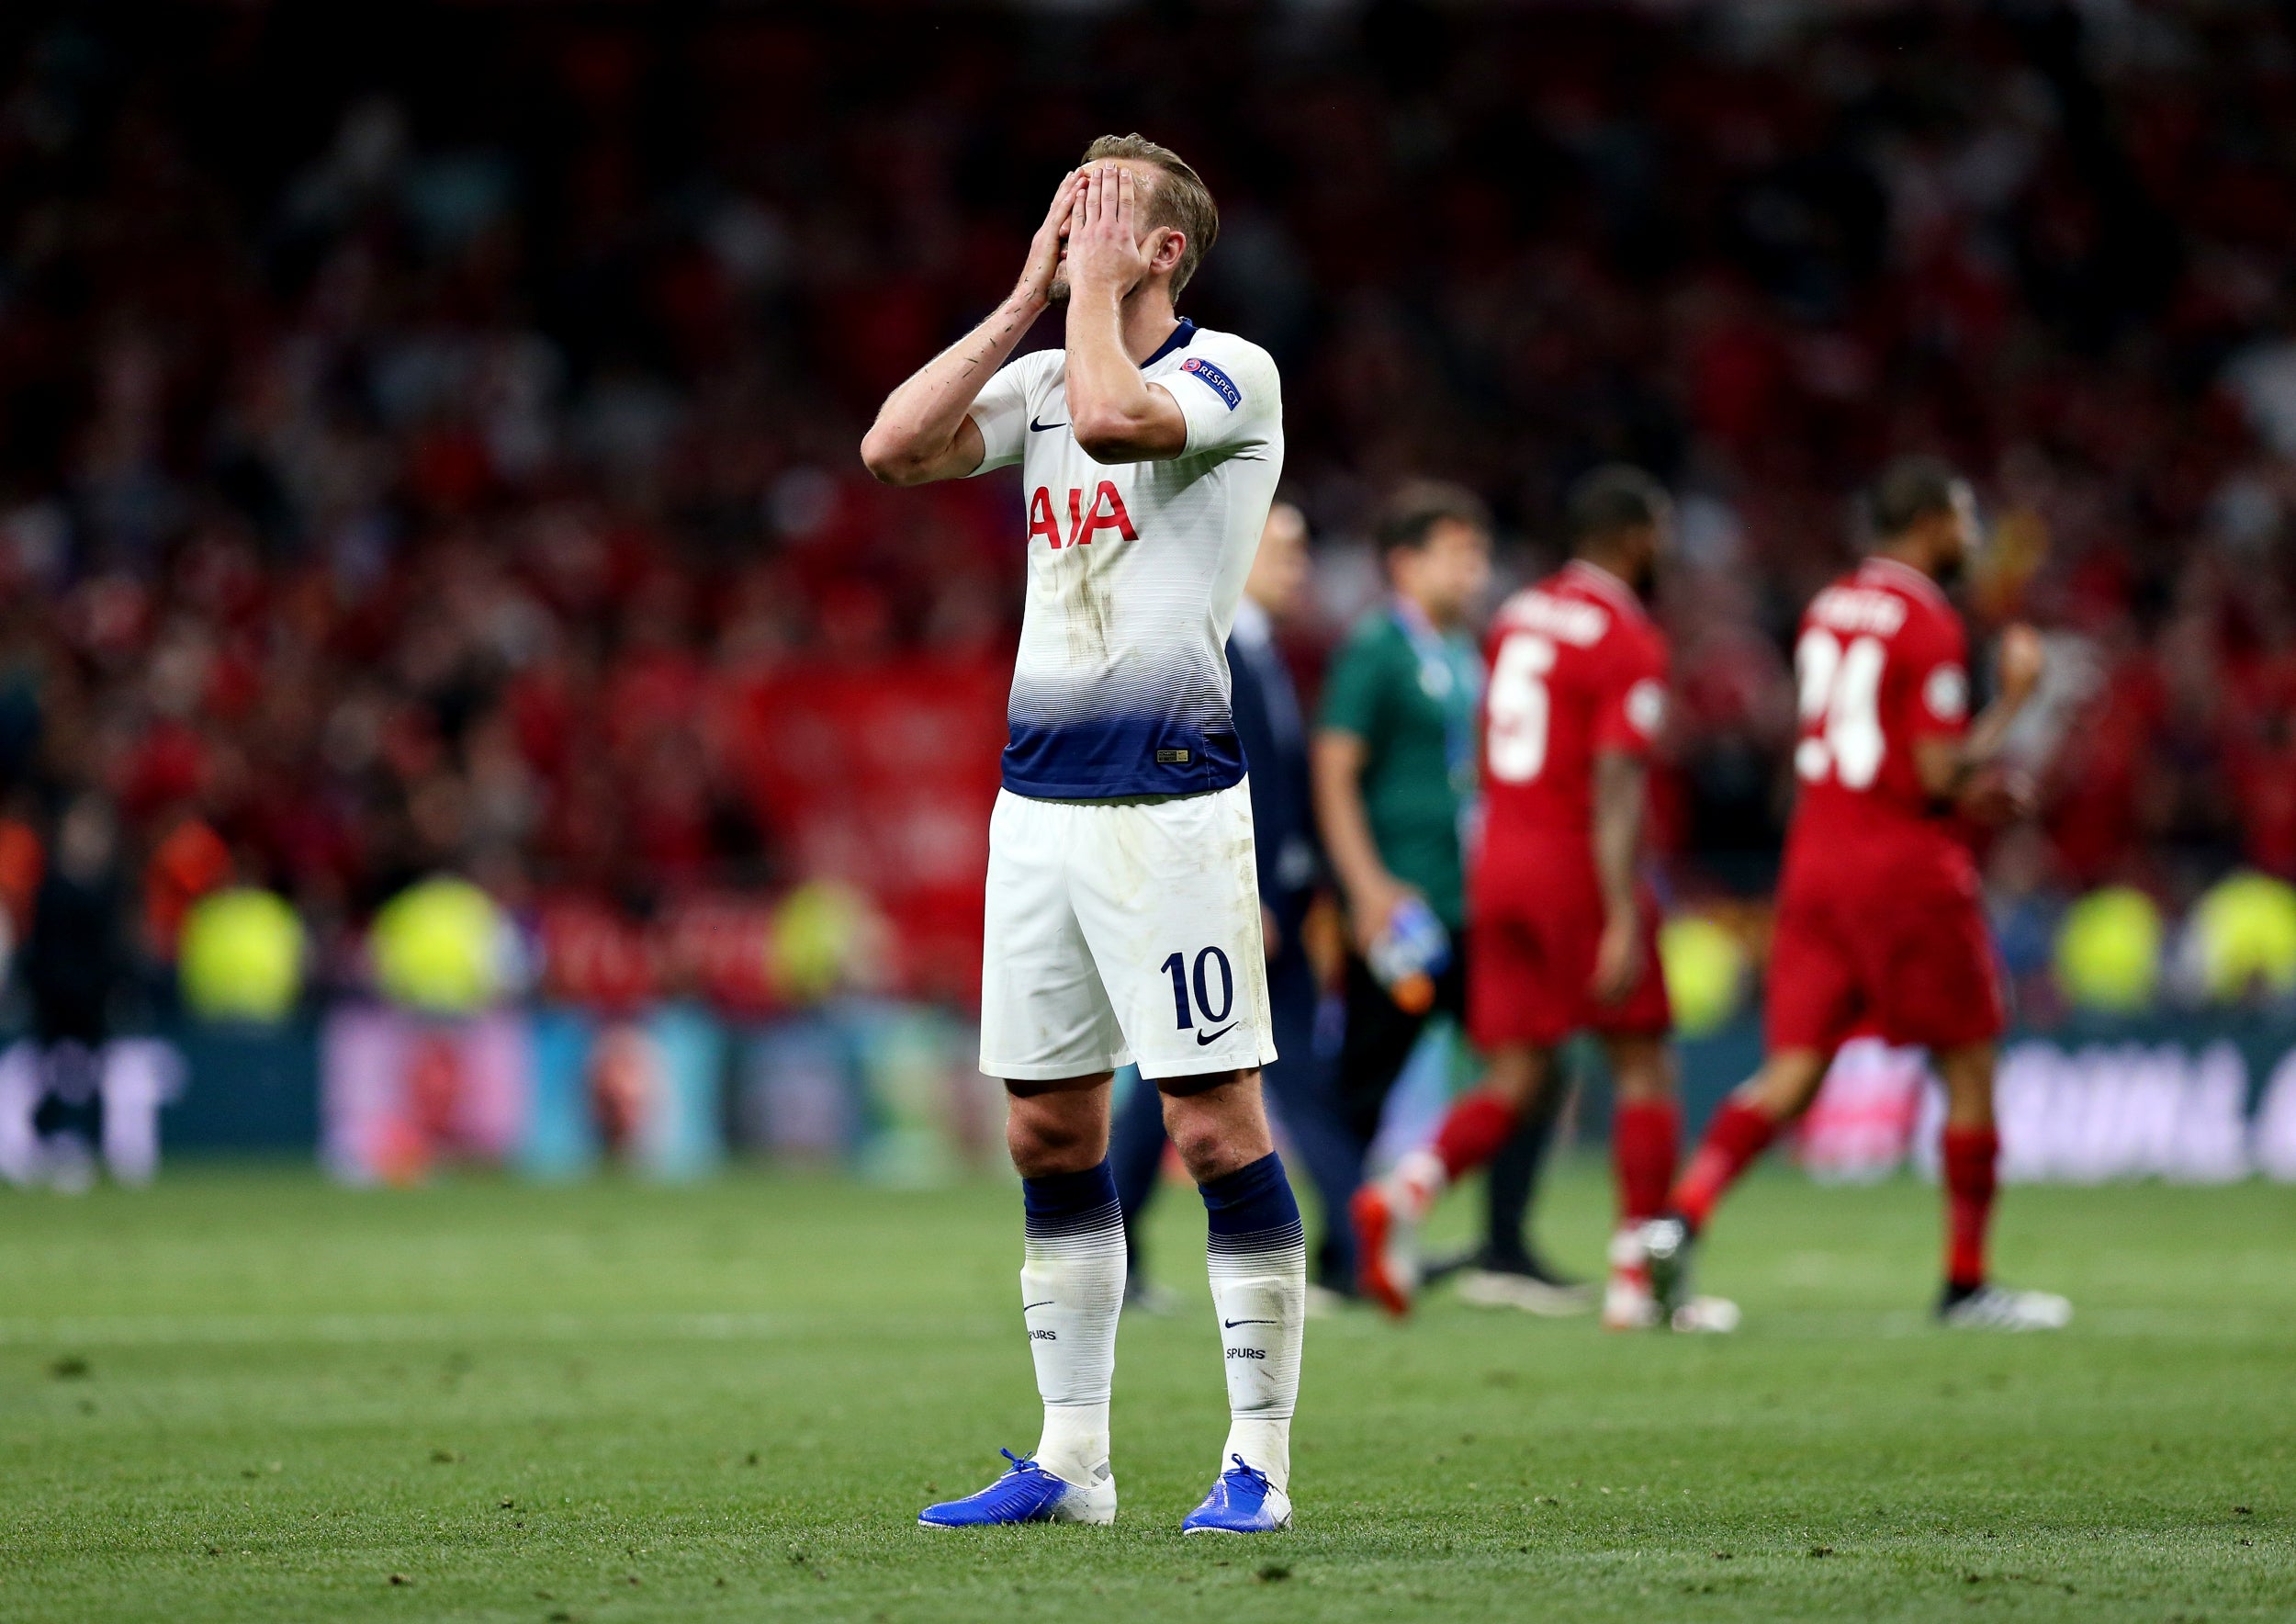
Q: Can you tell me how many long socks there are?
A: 6